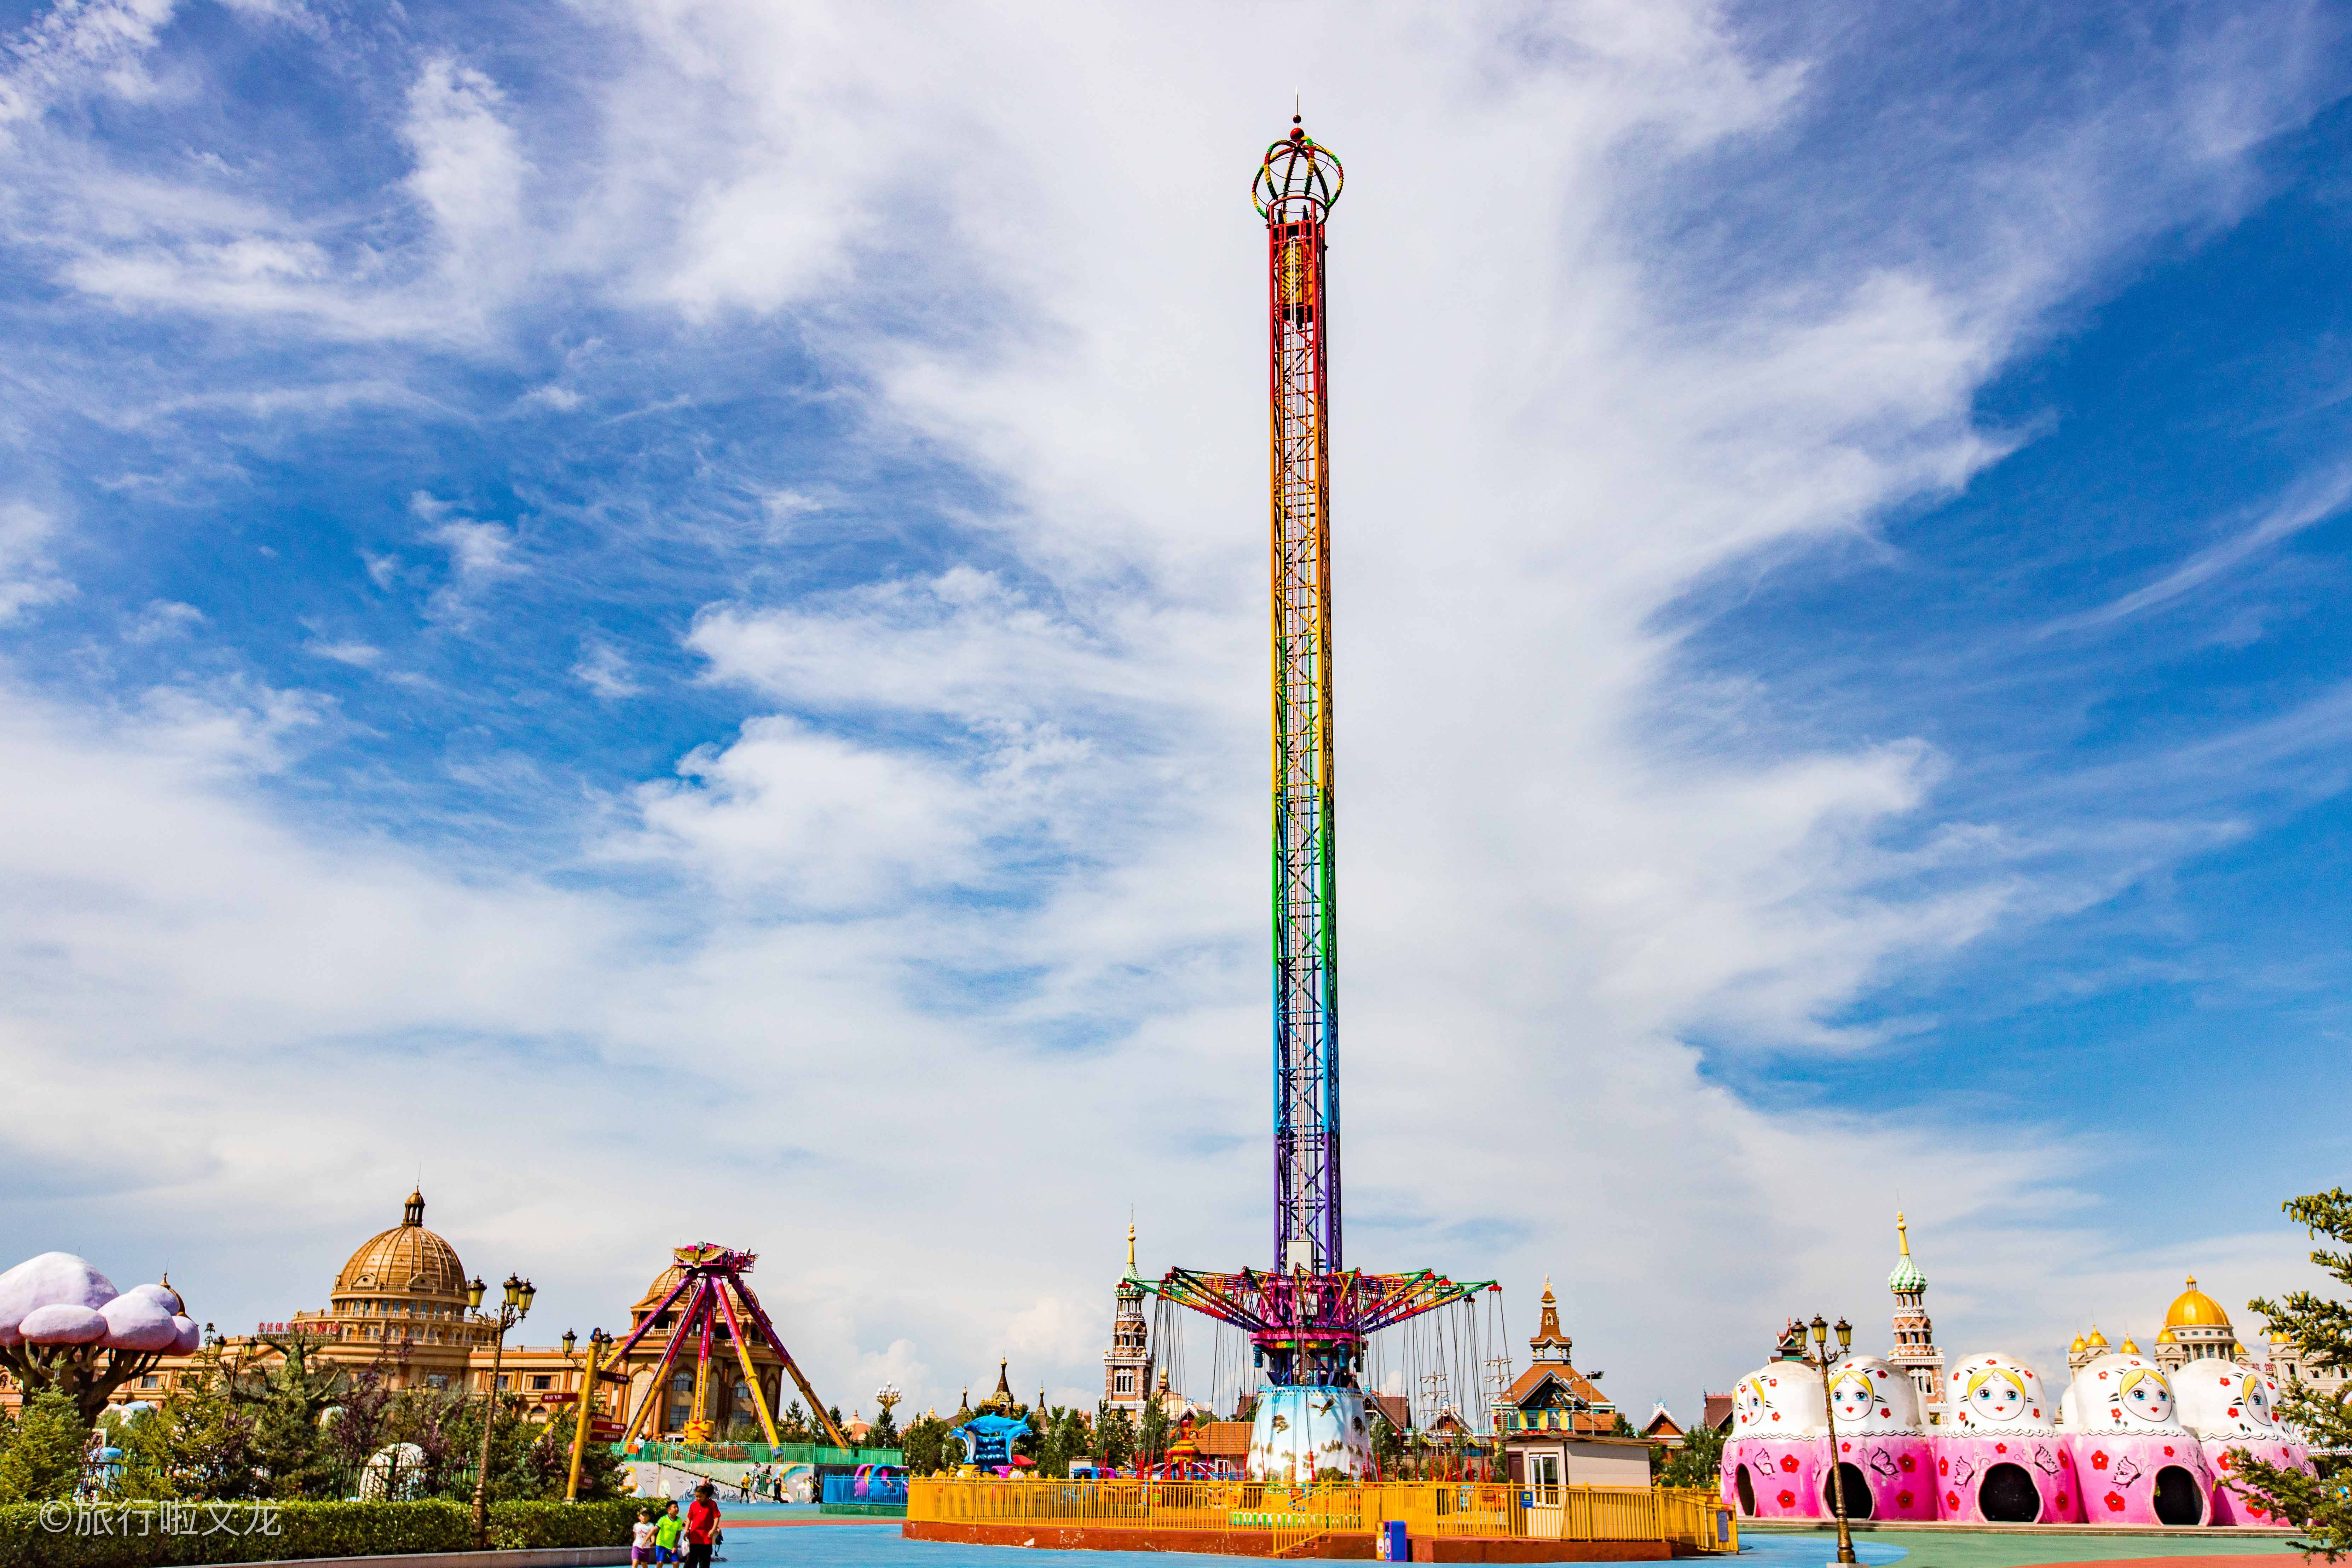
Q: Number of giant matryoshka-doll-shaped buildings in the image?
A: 5